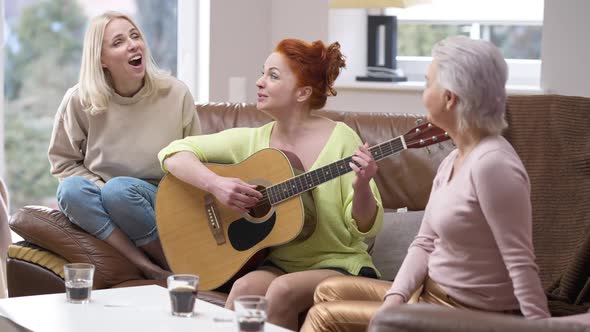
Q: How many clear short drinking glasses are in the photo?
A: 3